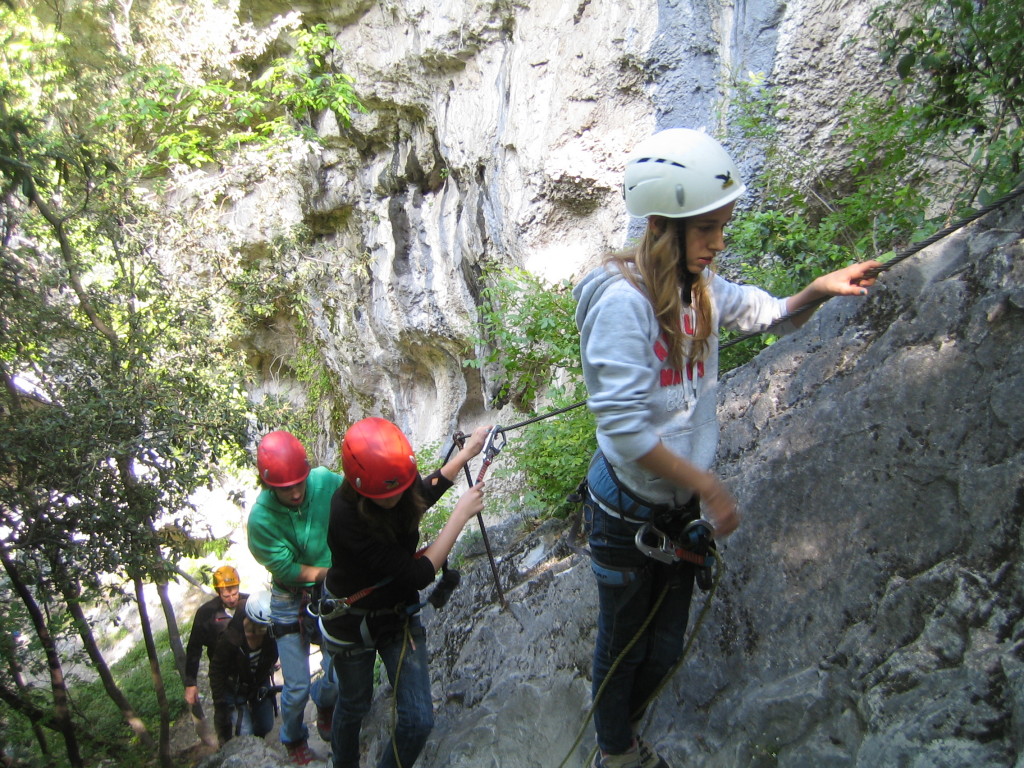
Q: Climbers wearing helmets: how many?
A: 5